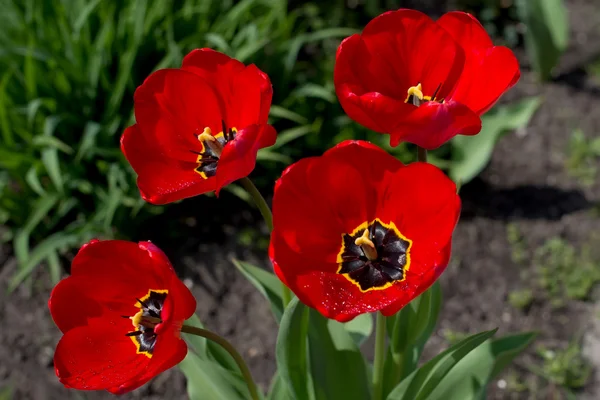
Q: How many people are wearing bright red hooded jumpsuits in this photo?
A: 0